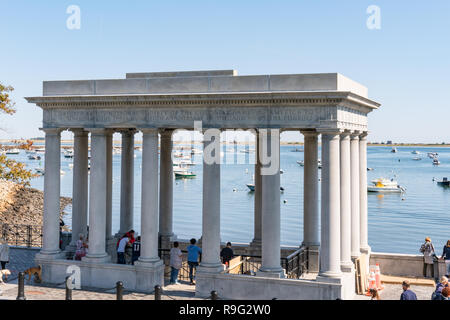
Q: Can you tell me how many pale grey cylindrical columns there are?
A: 15